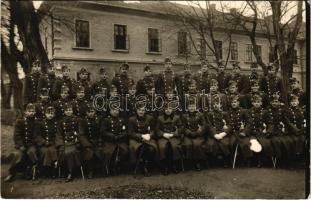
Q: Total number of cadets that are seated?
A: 13